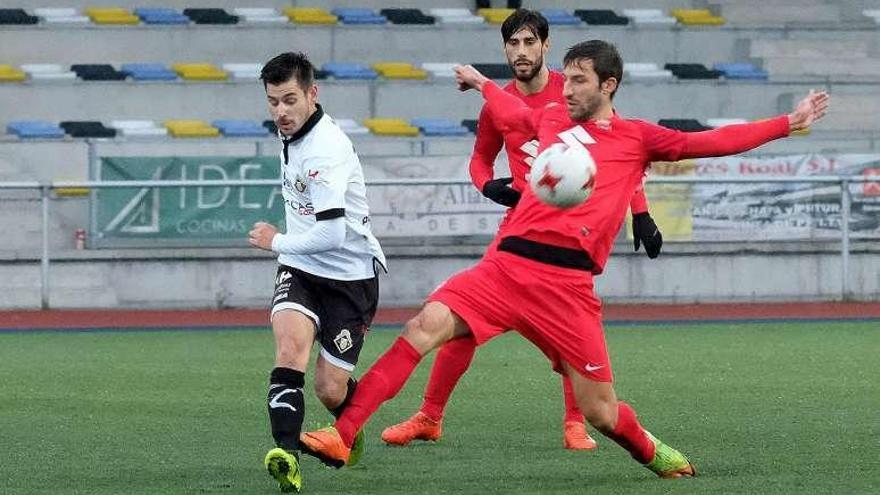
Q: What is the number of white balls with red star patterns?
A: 1